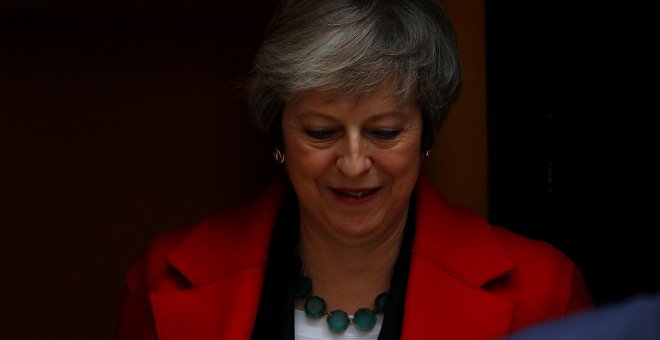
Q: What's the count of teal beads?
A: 5